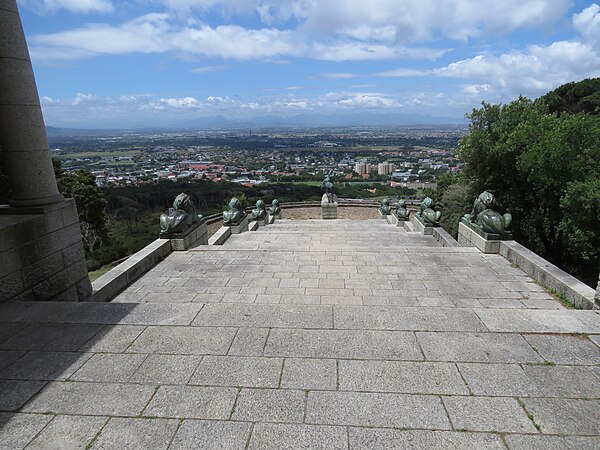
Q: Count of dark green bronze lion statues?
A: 8